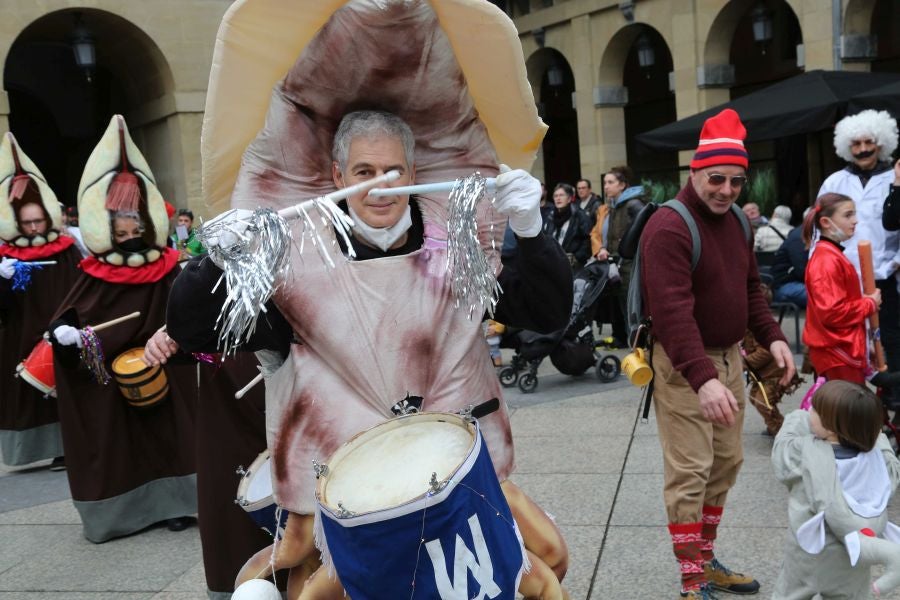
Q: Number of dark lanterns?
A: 4